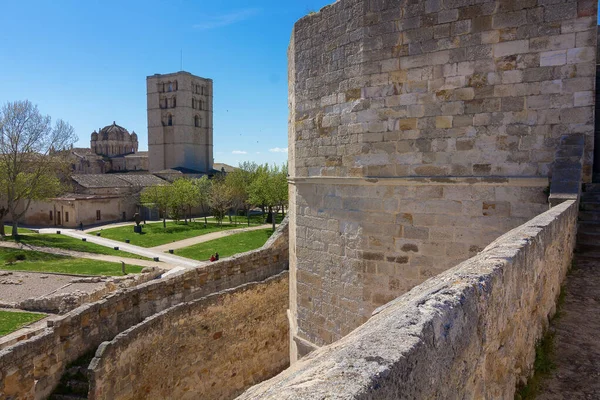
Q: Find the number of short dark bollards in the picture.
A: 7